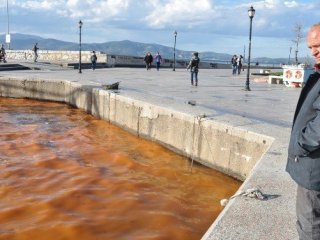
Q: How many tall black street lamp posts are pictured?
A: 3